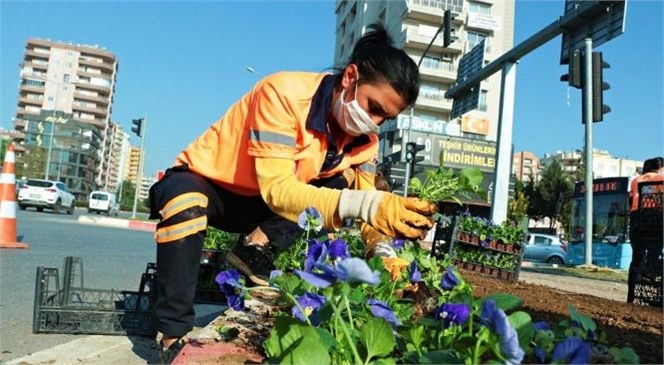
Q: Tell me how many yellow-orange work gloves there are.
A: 2